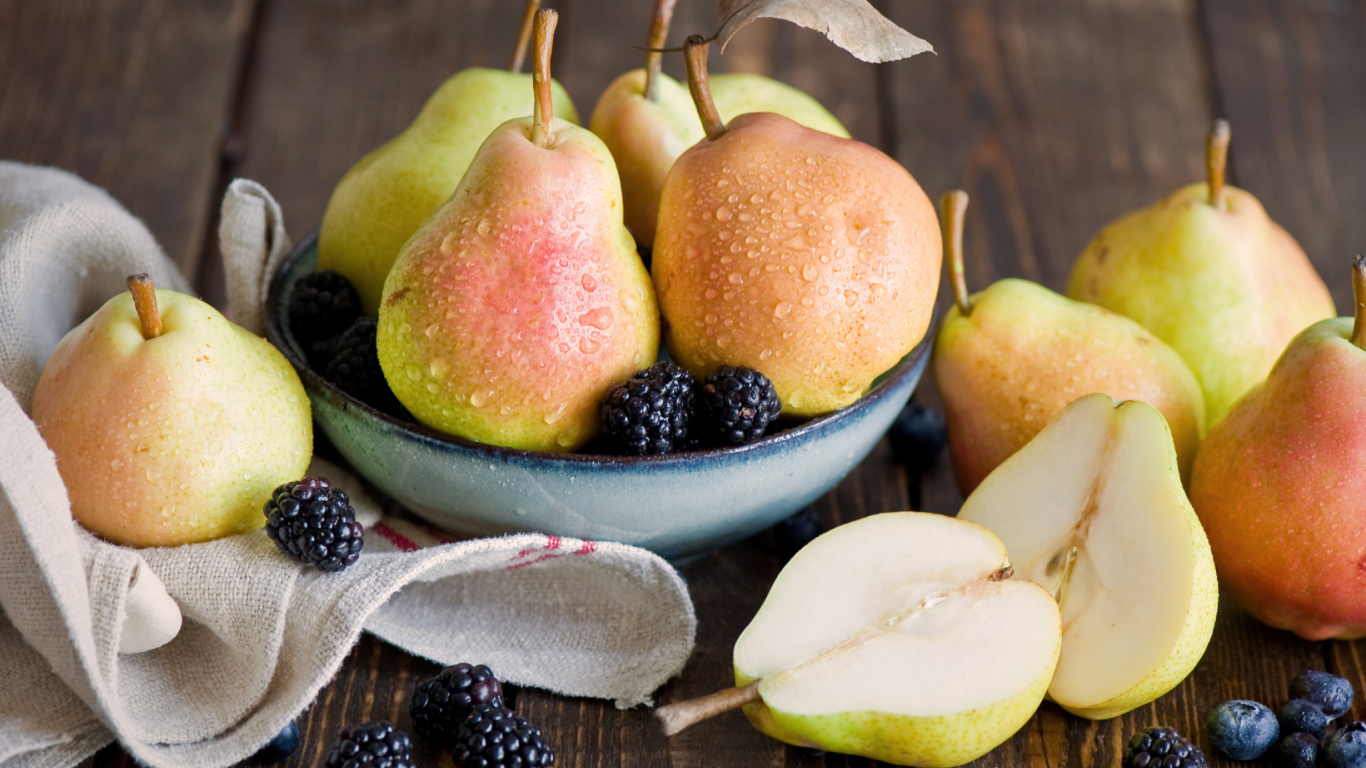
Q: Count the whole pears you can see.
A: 8